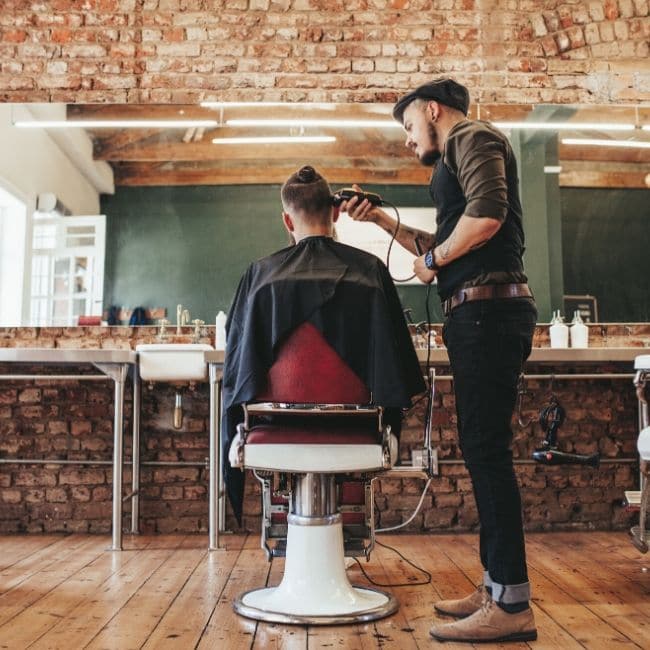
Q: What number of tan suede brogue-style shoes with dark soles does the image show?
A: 2